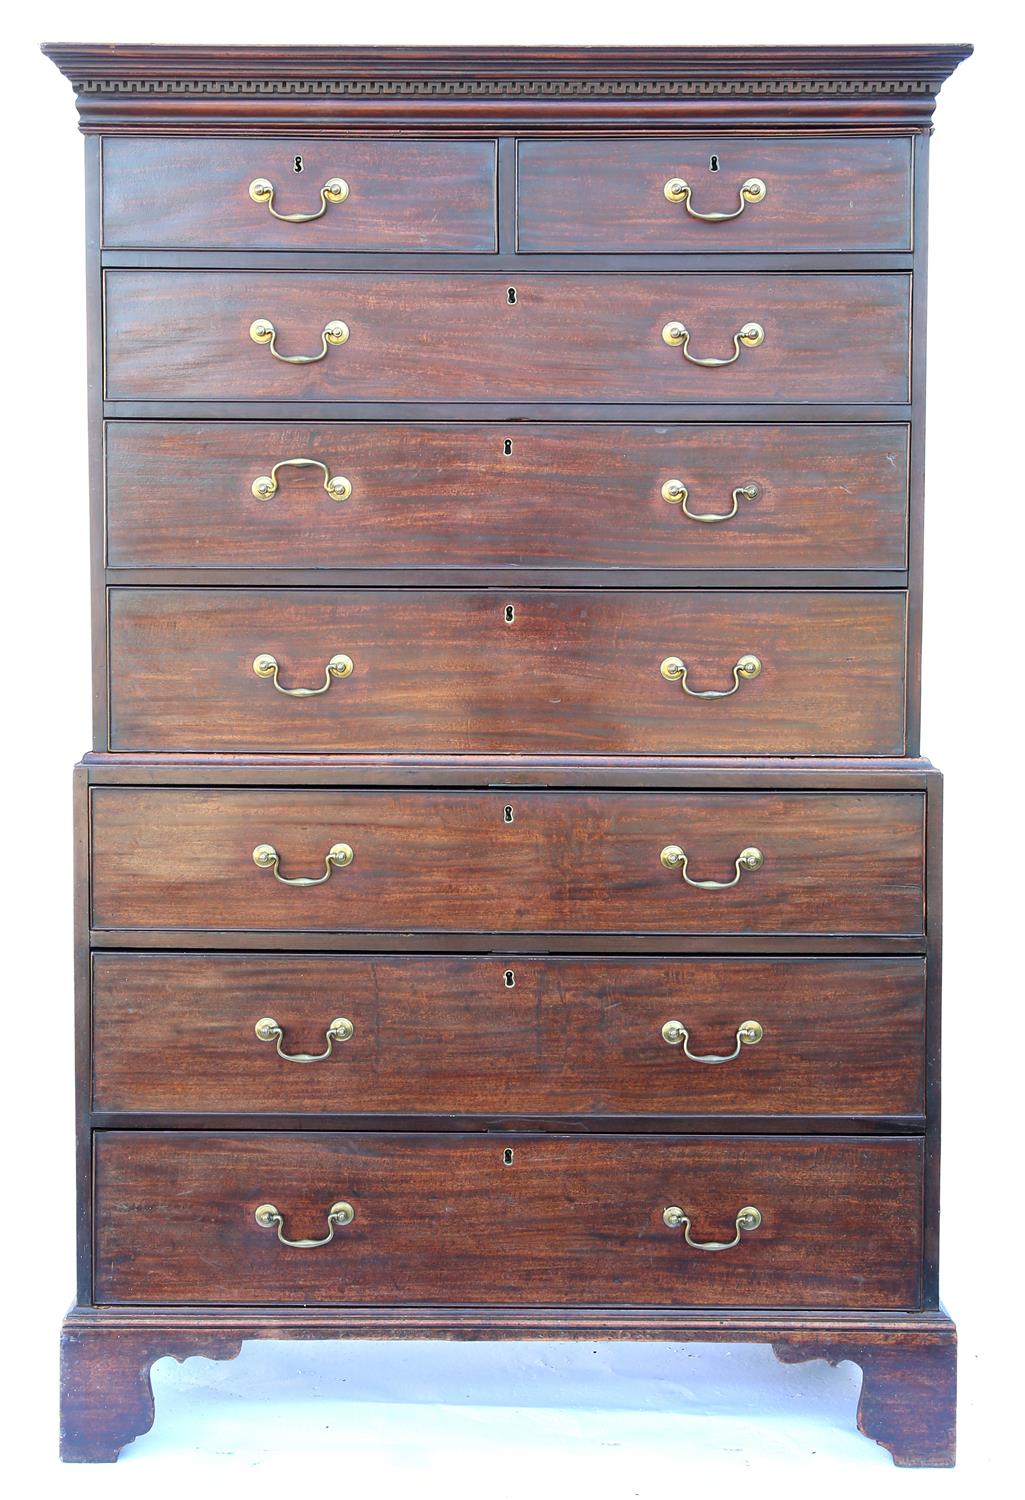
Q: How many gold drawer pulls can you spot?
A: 14